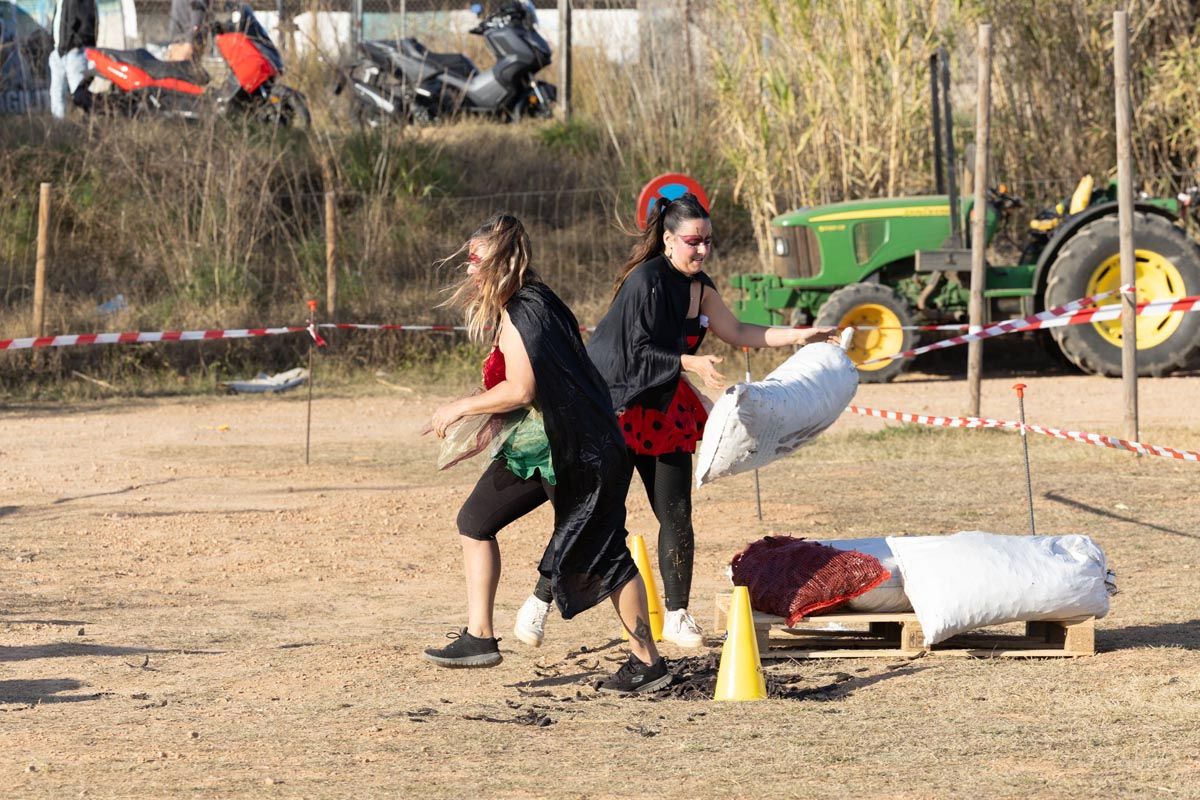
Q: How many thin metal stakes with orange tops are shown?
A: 3